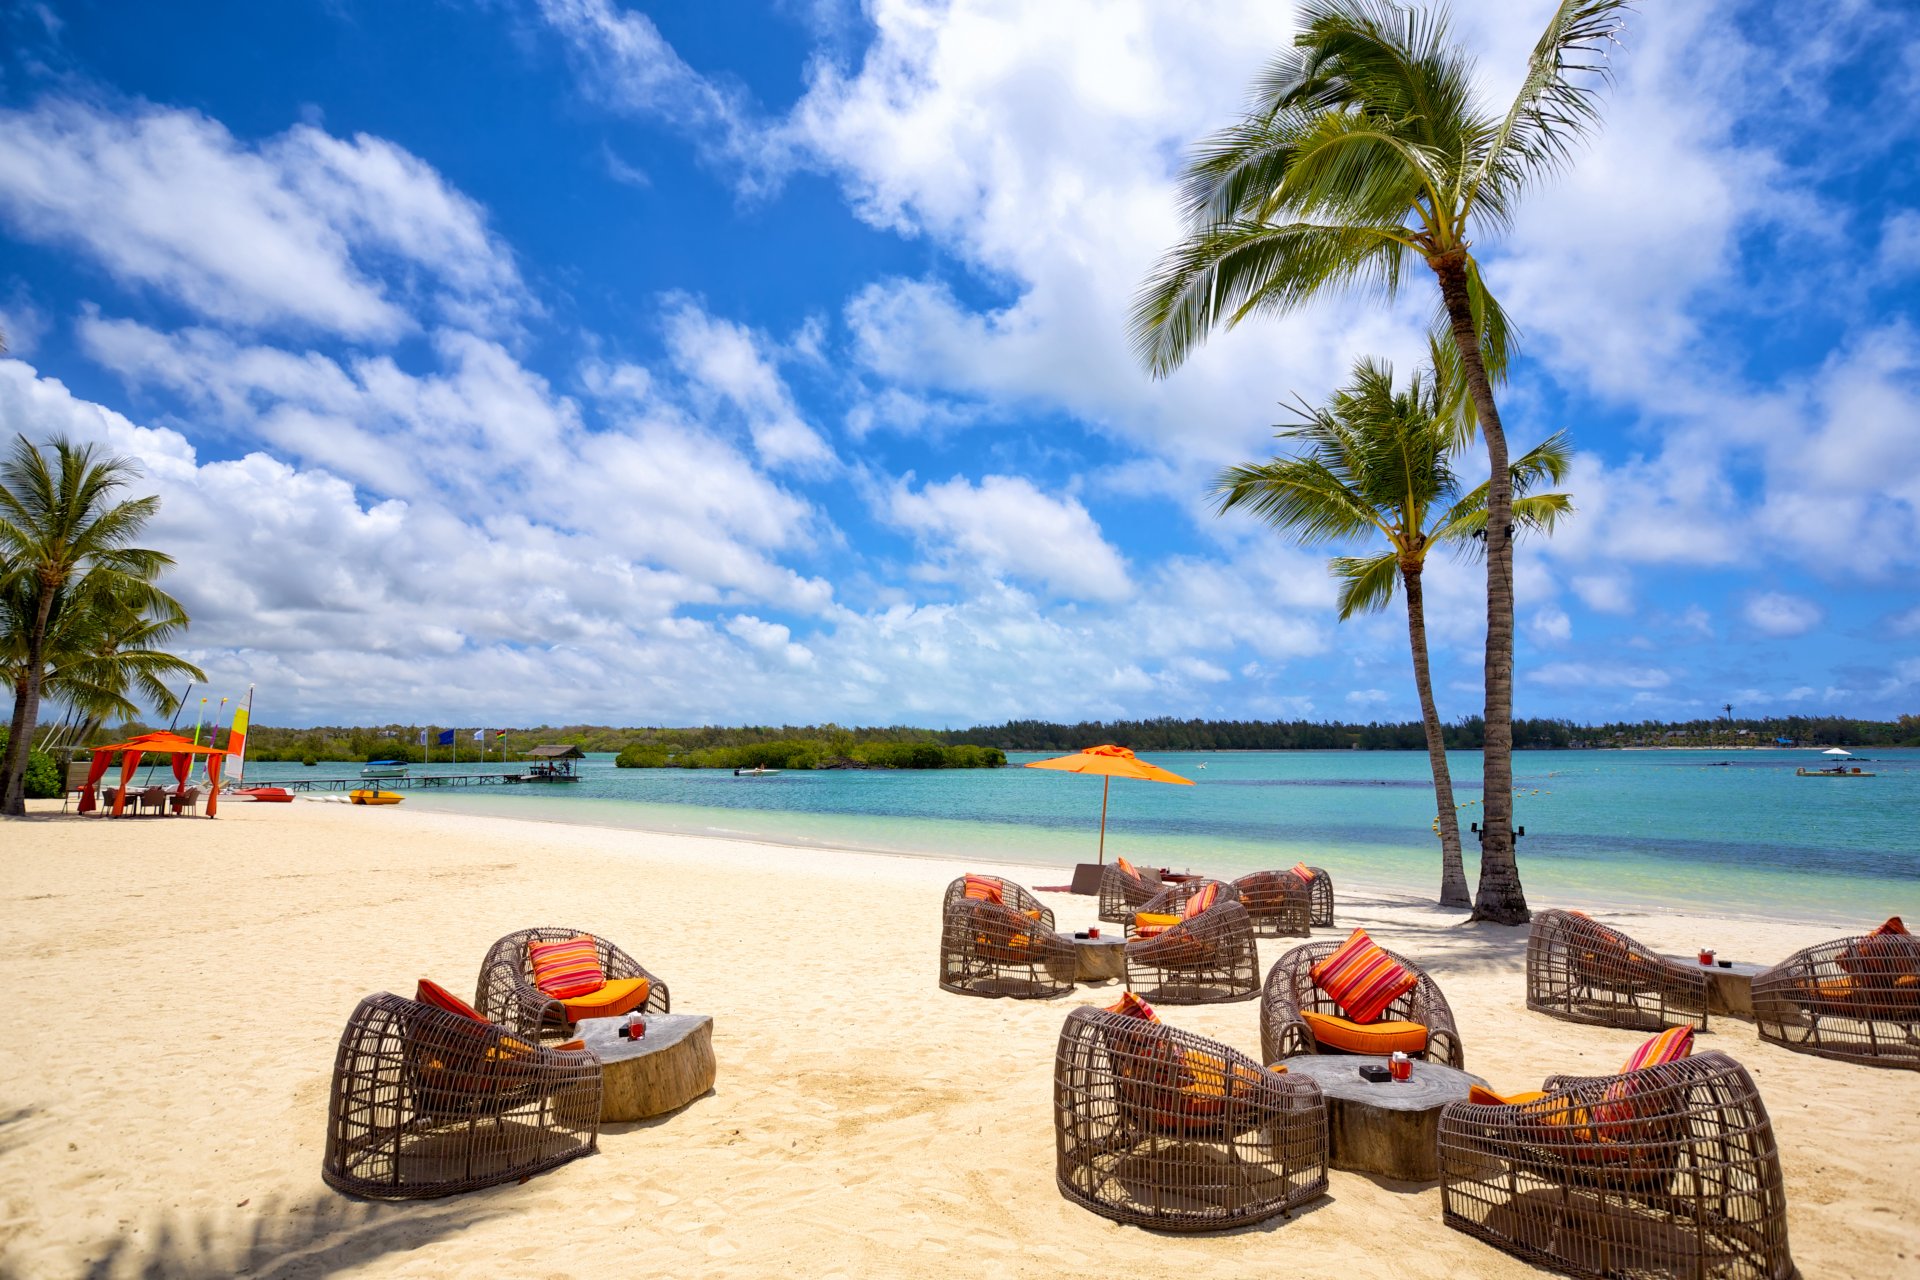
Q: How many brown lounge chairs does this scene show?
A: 14